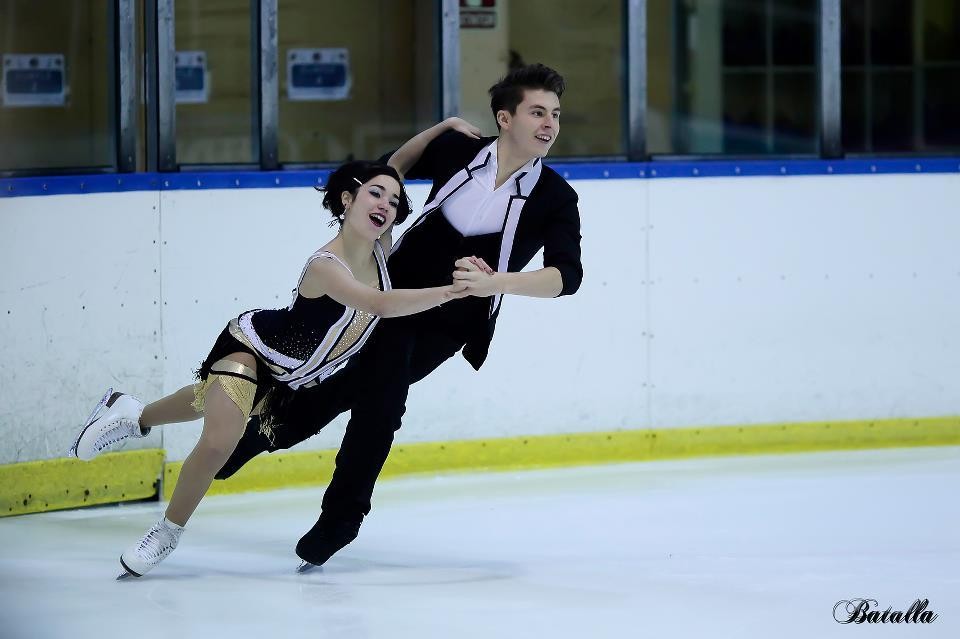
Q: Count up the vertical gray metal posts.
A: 6